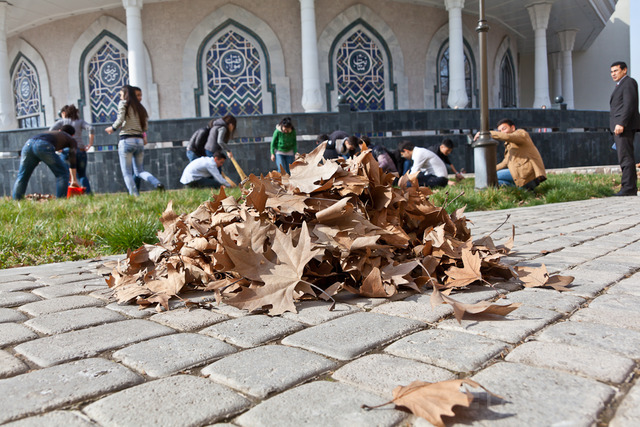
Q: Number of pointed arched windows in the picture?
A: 6